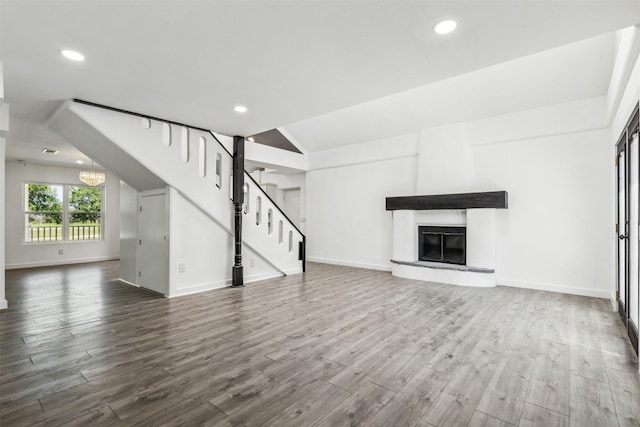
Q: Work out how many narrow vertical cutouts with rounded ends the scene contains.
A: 11